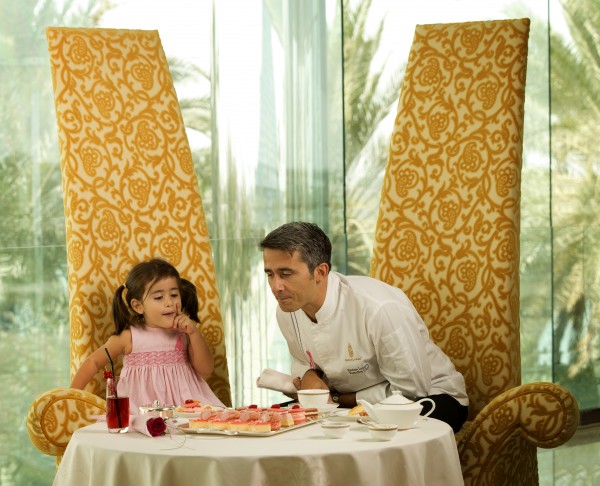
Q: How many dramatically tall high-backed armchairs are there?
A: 2